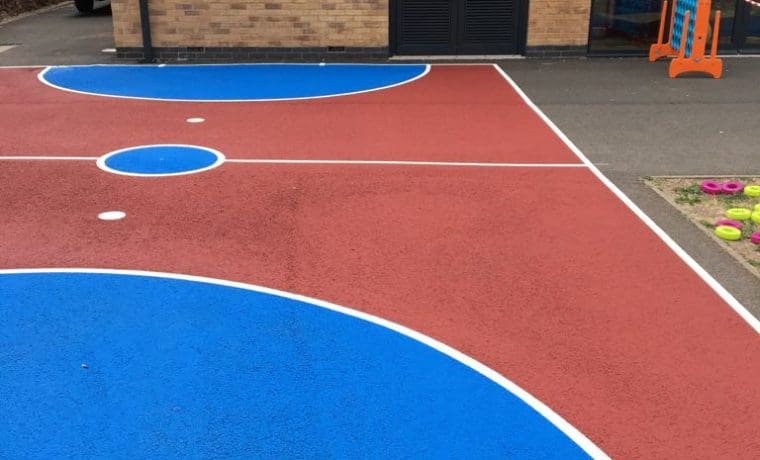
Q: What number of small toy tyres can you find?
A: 9